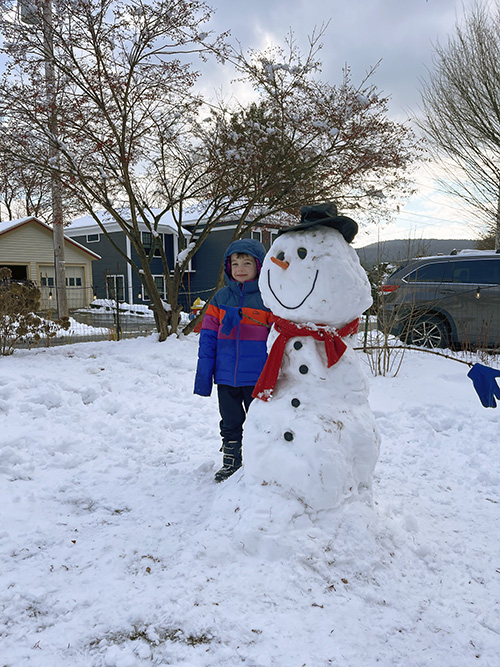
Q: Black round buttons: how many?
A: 4